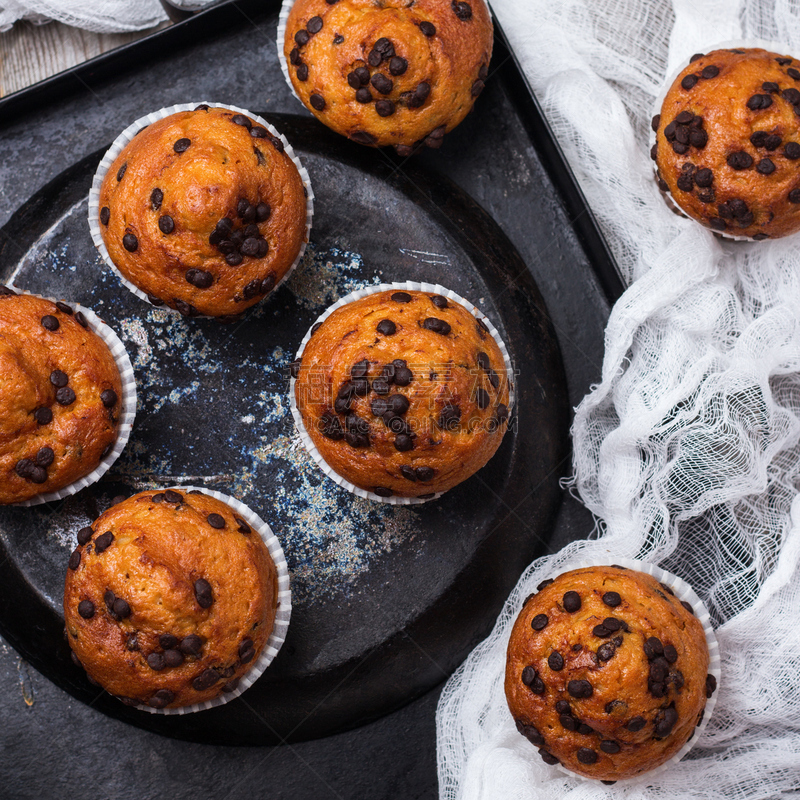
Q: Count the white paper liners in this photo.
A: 7